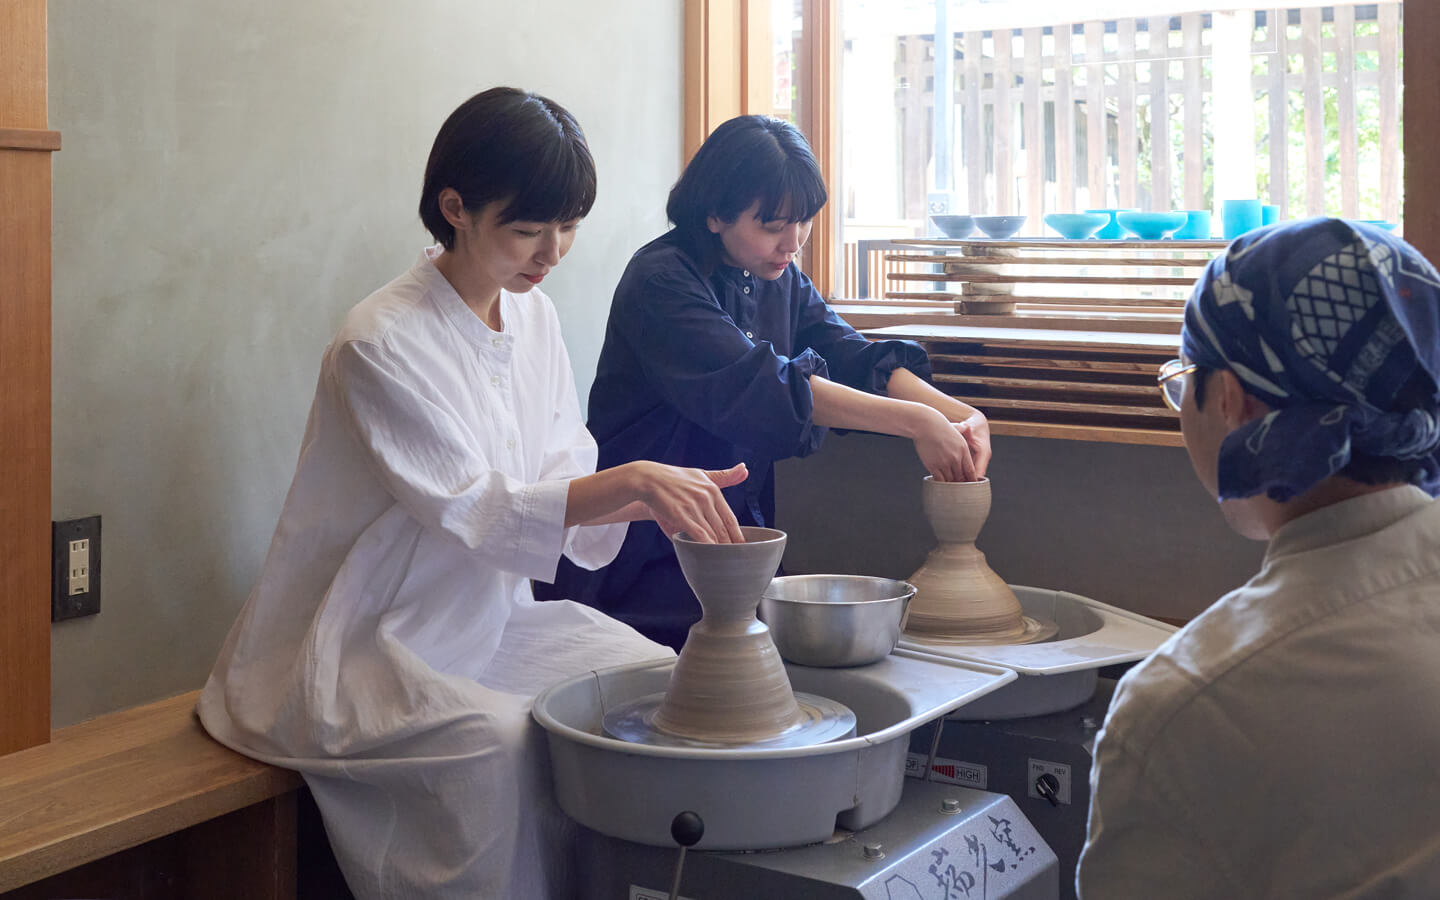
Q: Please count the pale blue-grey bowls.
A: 2